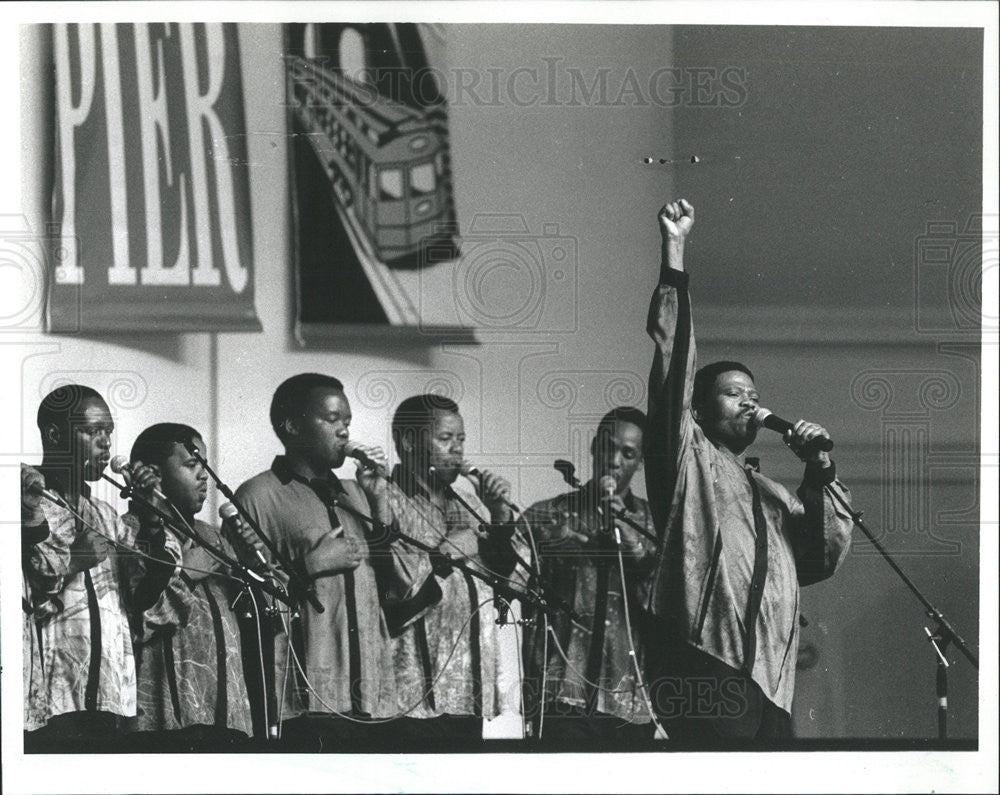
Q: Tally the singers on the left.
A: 5